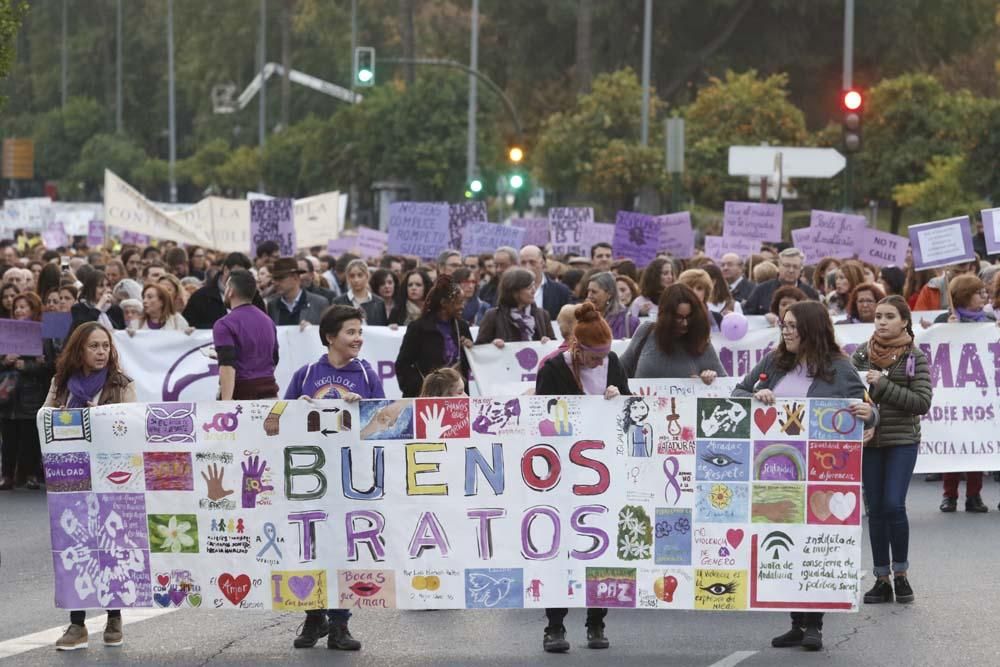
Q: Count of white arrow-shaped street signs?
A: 1